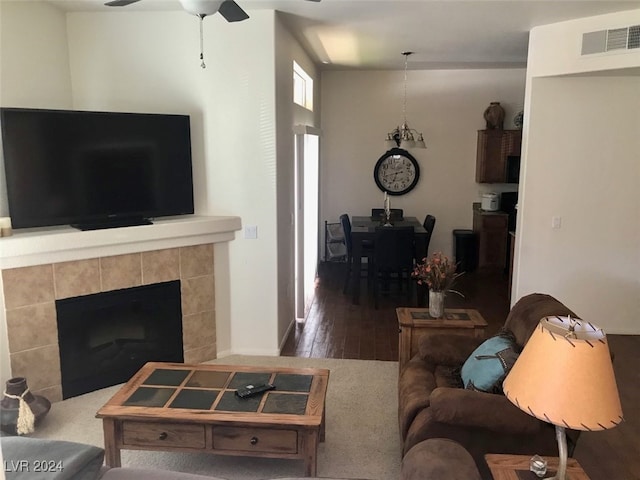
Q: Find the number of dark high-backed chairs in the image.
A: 4